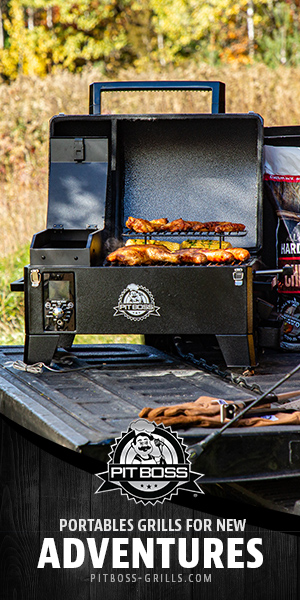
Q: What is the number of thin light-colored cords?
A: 1